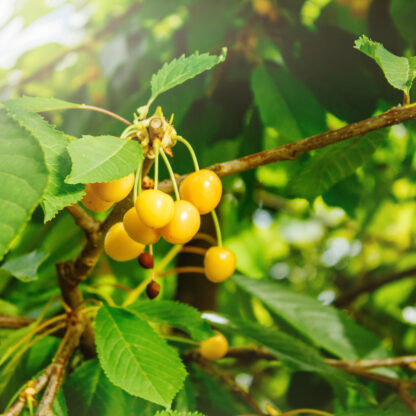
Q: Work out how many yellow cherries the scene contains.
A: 9